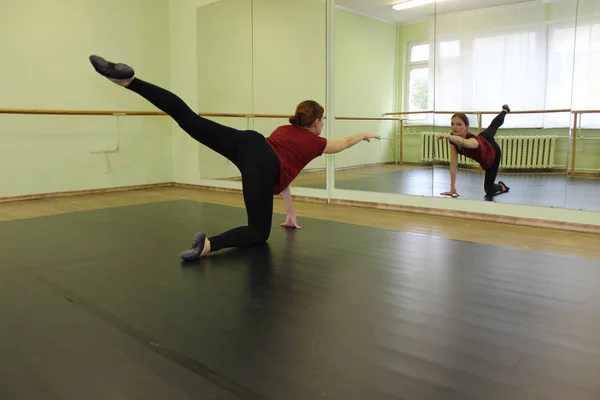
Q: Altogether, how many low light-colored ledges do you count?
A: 1